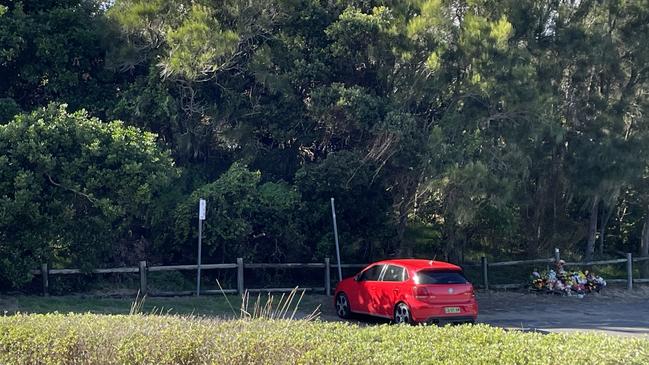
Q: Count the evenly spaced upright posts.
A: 7